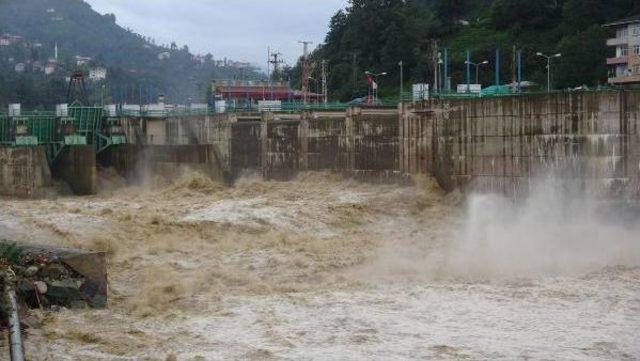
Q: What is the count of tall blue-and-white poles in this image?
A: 4